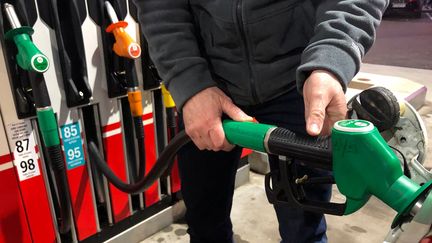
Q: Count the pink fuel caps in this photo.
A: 0